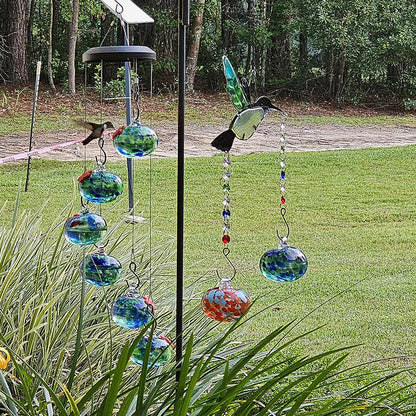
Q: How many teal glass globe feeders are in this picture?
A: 7